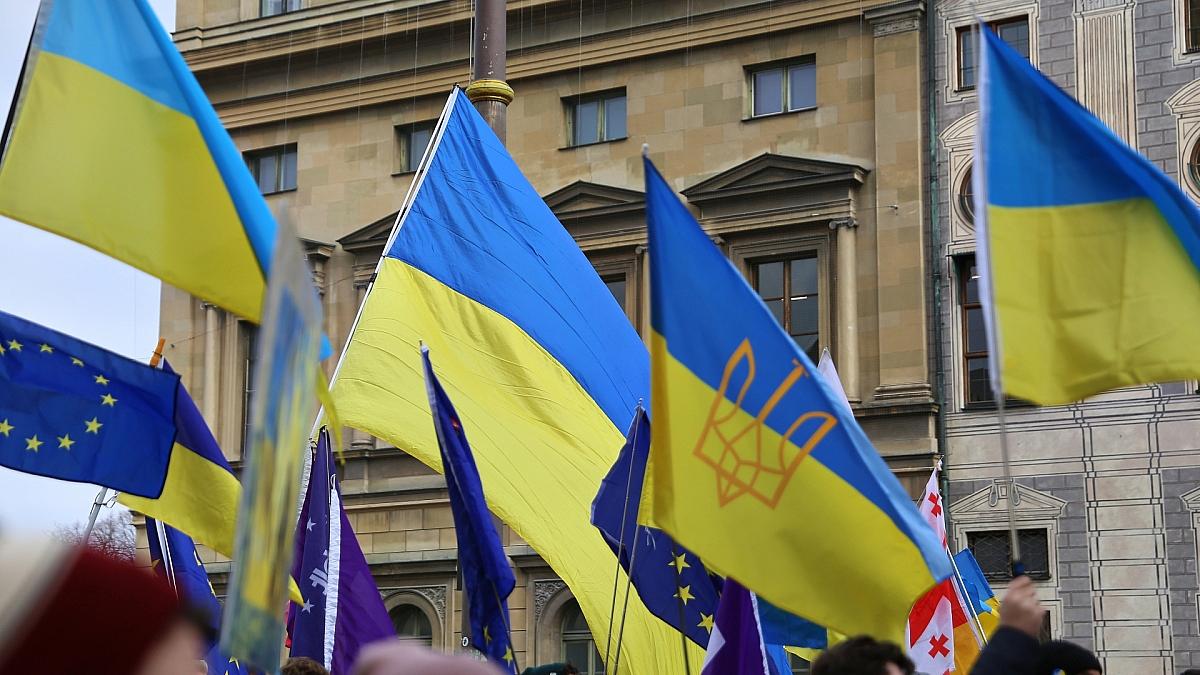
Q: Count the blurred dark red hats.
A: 1